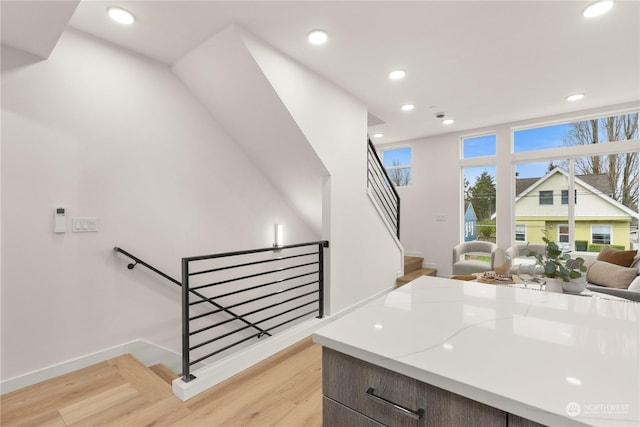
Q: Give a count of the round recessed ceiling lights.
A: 8